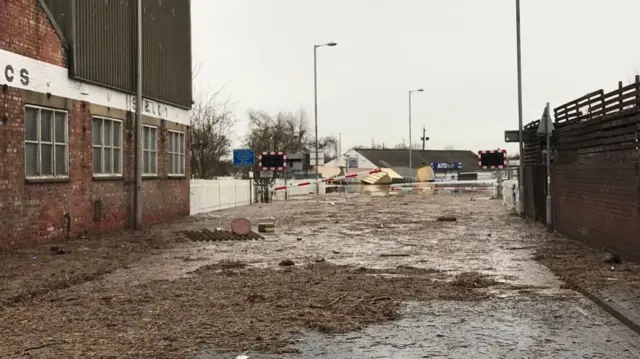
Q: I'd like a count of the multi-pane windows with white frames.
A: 4